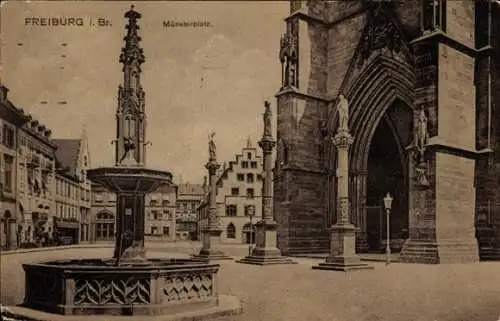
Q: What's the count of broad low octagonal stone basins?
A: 1